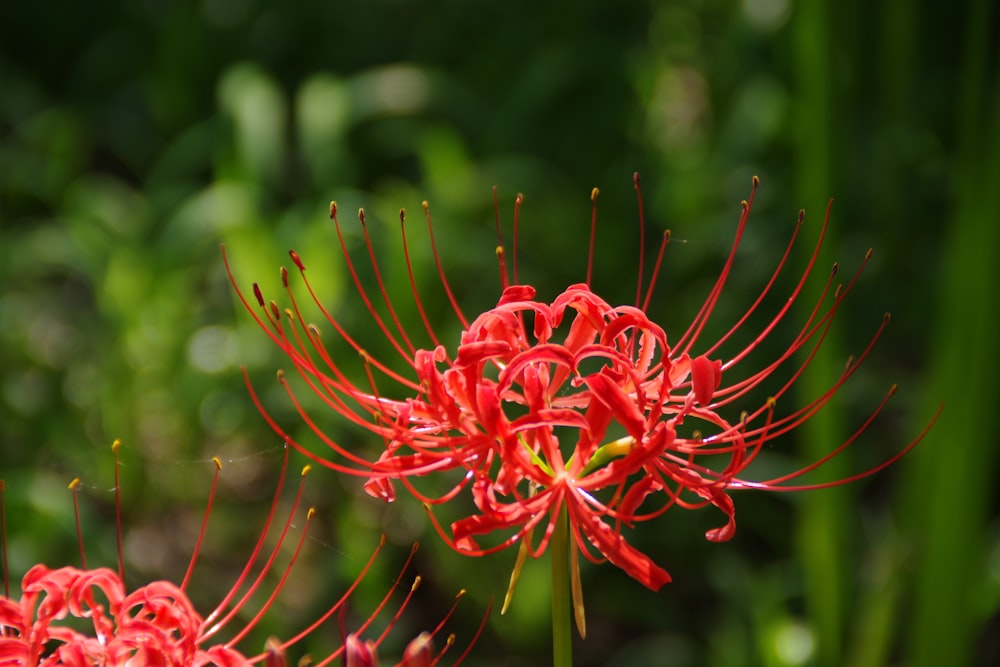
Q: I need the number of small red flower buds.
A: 3